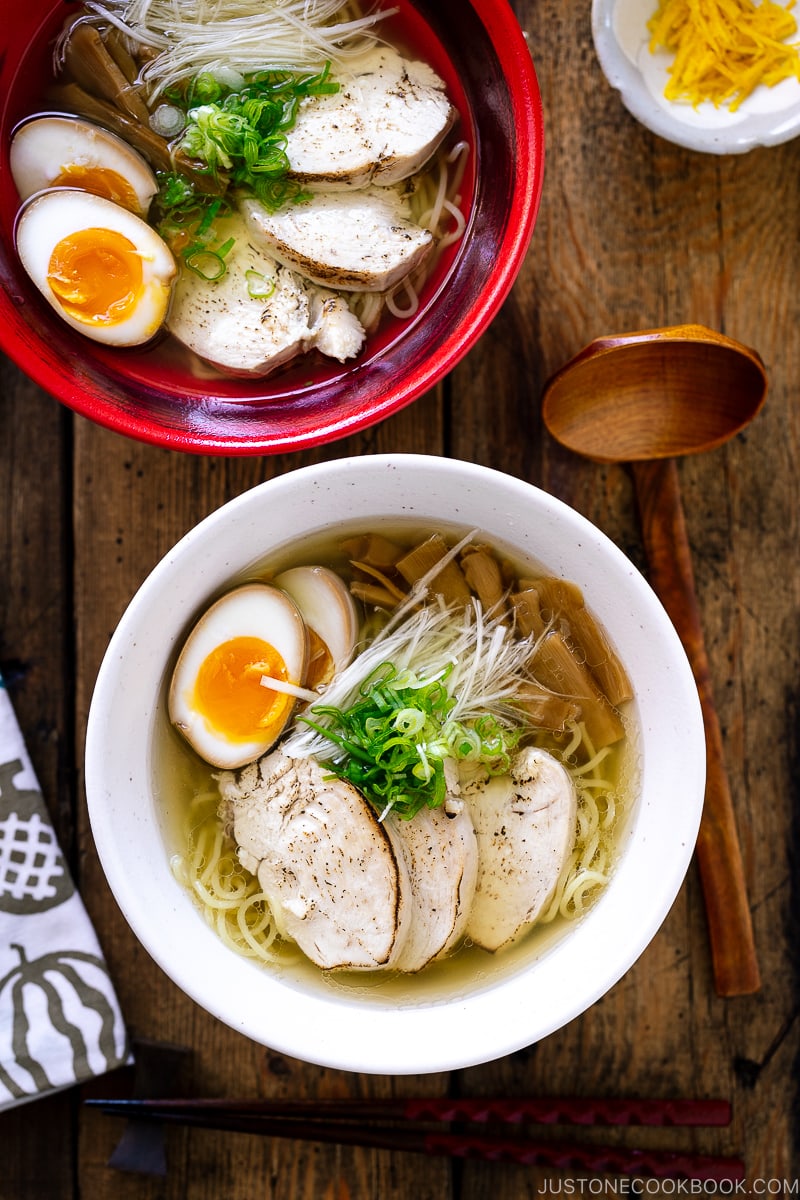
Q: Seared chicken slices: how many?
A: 6